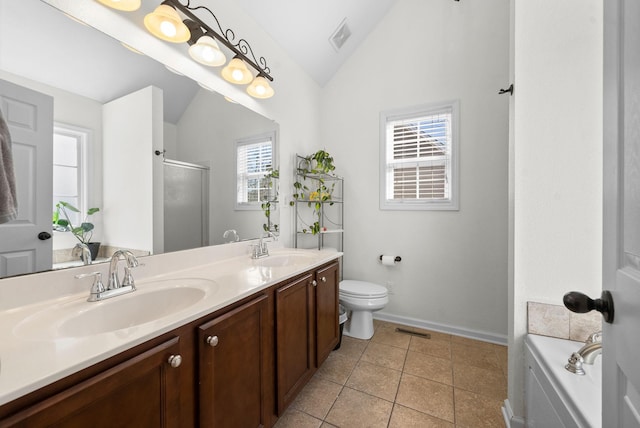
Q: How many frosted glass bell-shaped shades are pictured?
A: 5